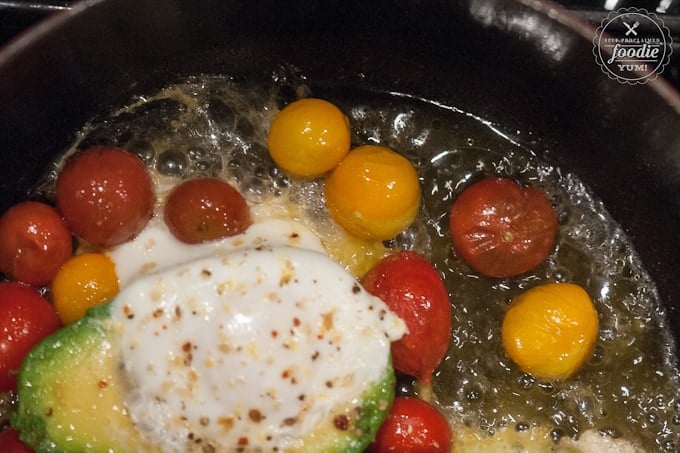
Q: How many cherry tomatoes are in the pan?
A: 12